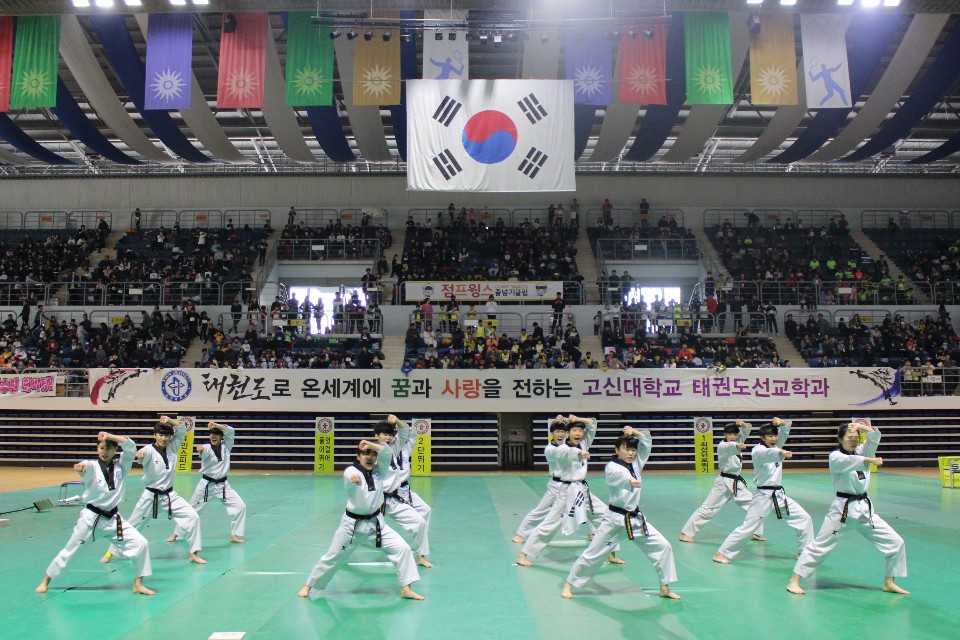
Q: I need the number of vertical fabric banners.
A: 12